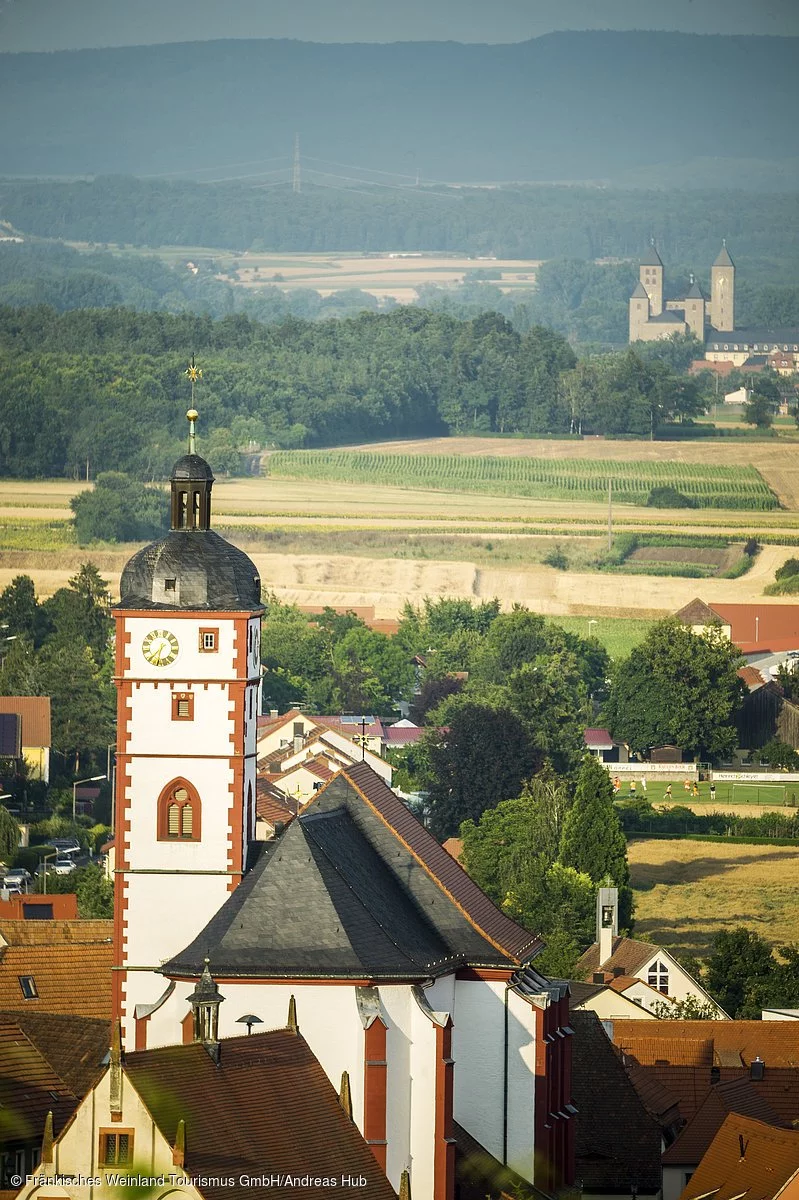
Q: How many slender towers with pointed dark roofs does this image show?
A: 4